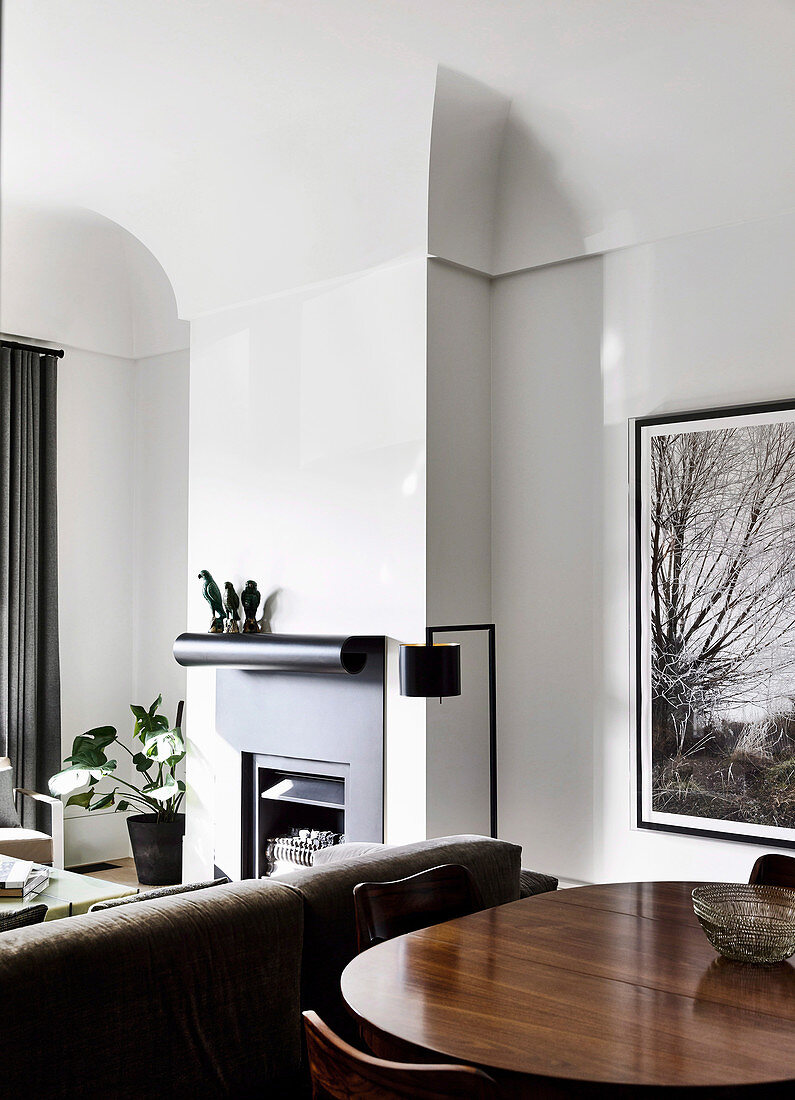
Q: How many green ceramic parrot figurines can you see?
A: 3